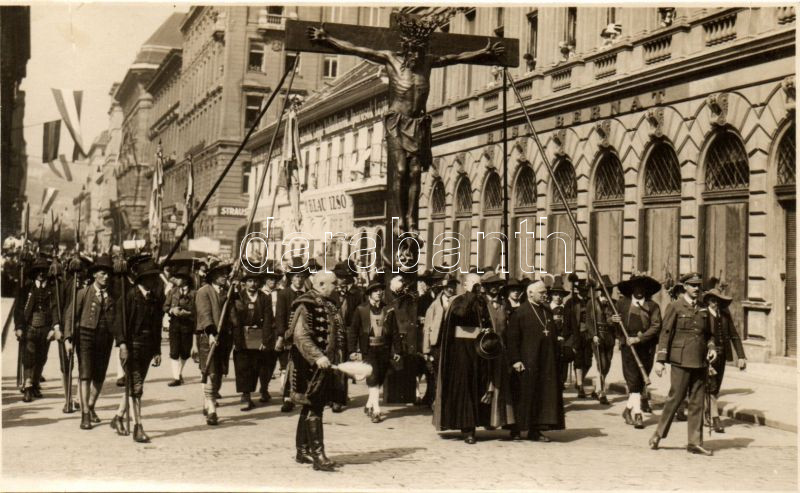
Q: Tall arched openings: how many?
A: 9